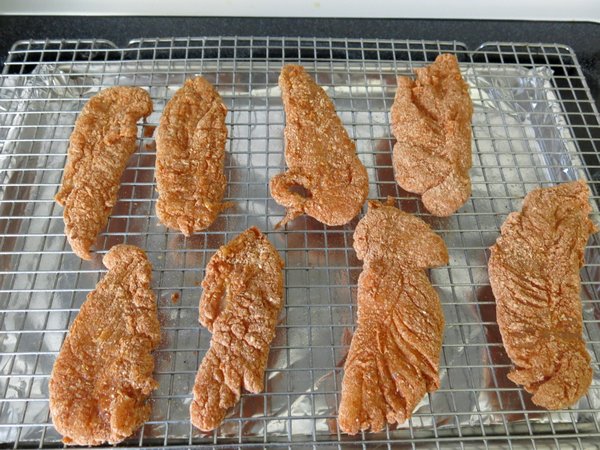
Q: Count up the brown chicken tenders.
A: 8